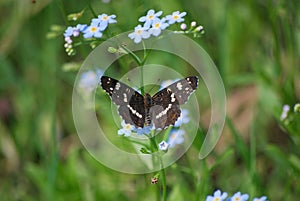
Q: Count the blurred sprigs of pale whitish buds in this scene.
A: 1